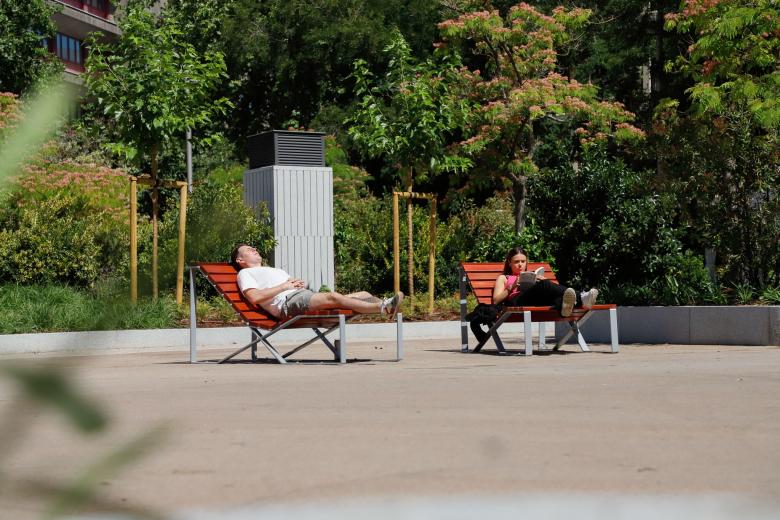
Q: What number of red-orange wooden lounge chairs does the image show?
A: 2